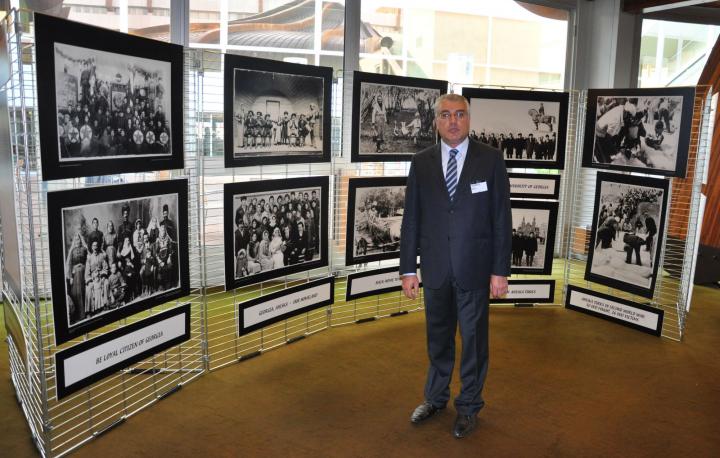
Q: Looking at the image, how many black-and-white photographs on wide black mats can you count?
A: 10